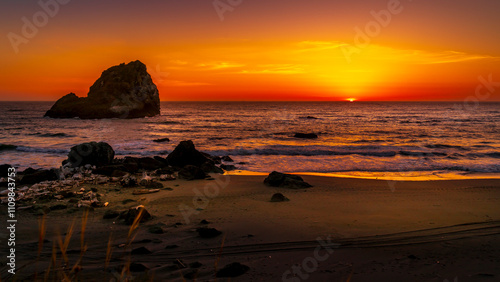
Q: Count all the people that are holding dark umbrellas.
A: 0